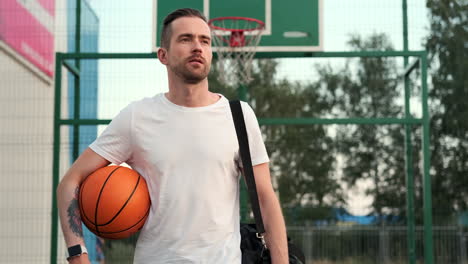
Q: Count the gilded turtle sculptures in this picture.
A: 0